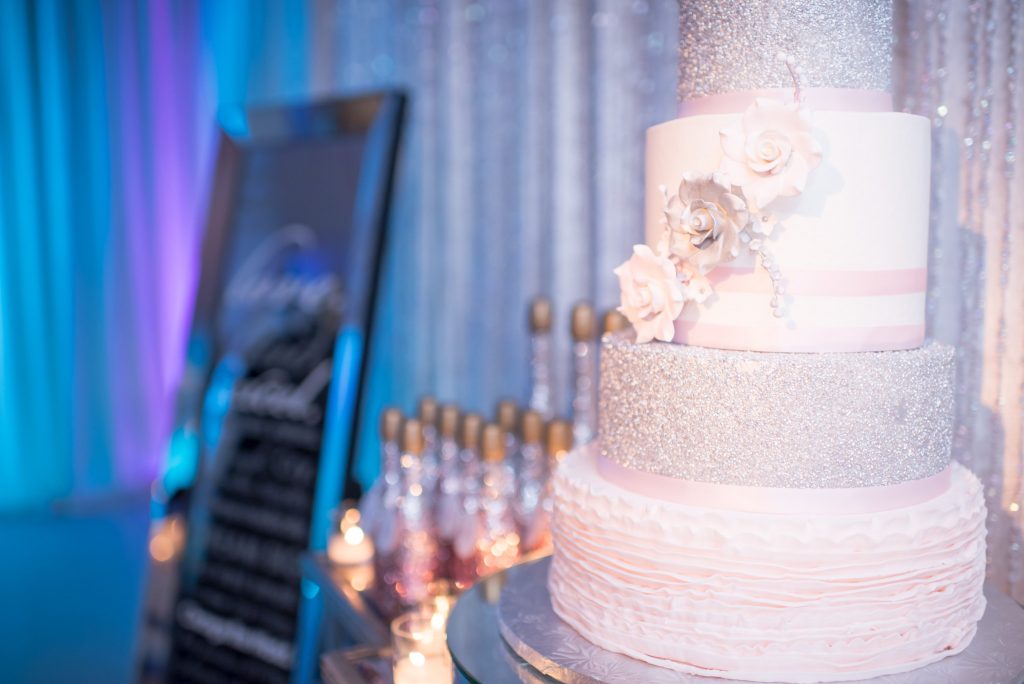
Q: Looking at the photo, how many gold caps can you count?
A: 12